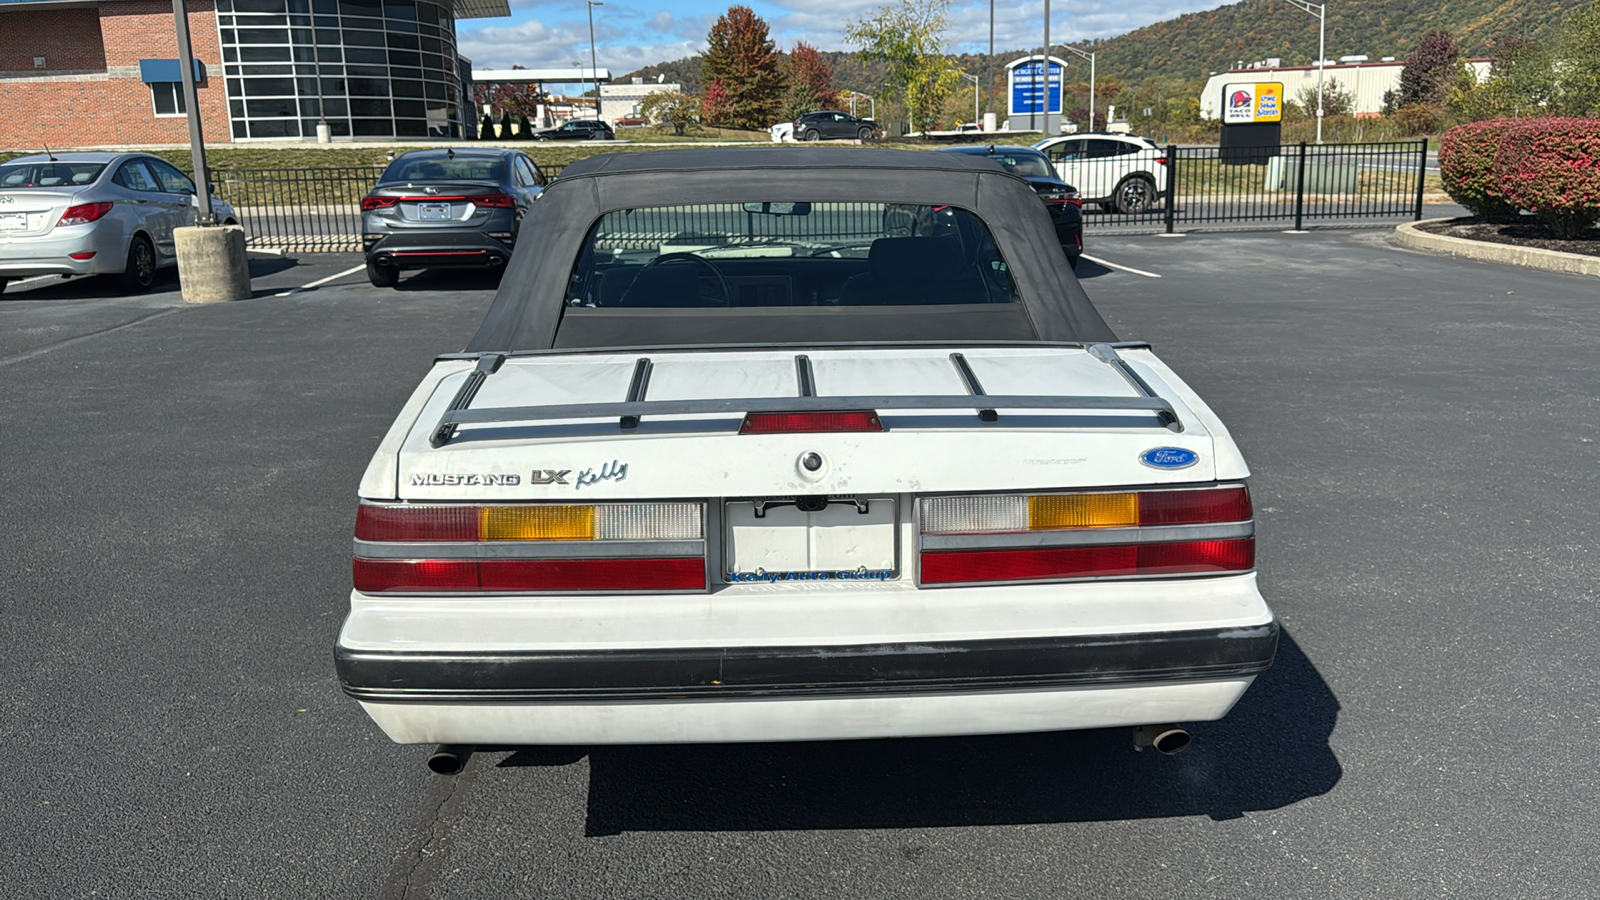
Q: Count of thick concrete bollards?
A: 1